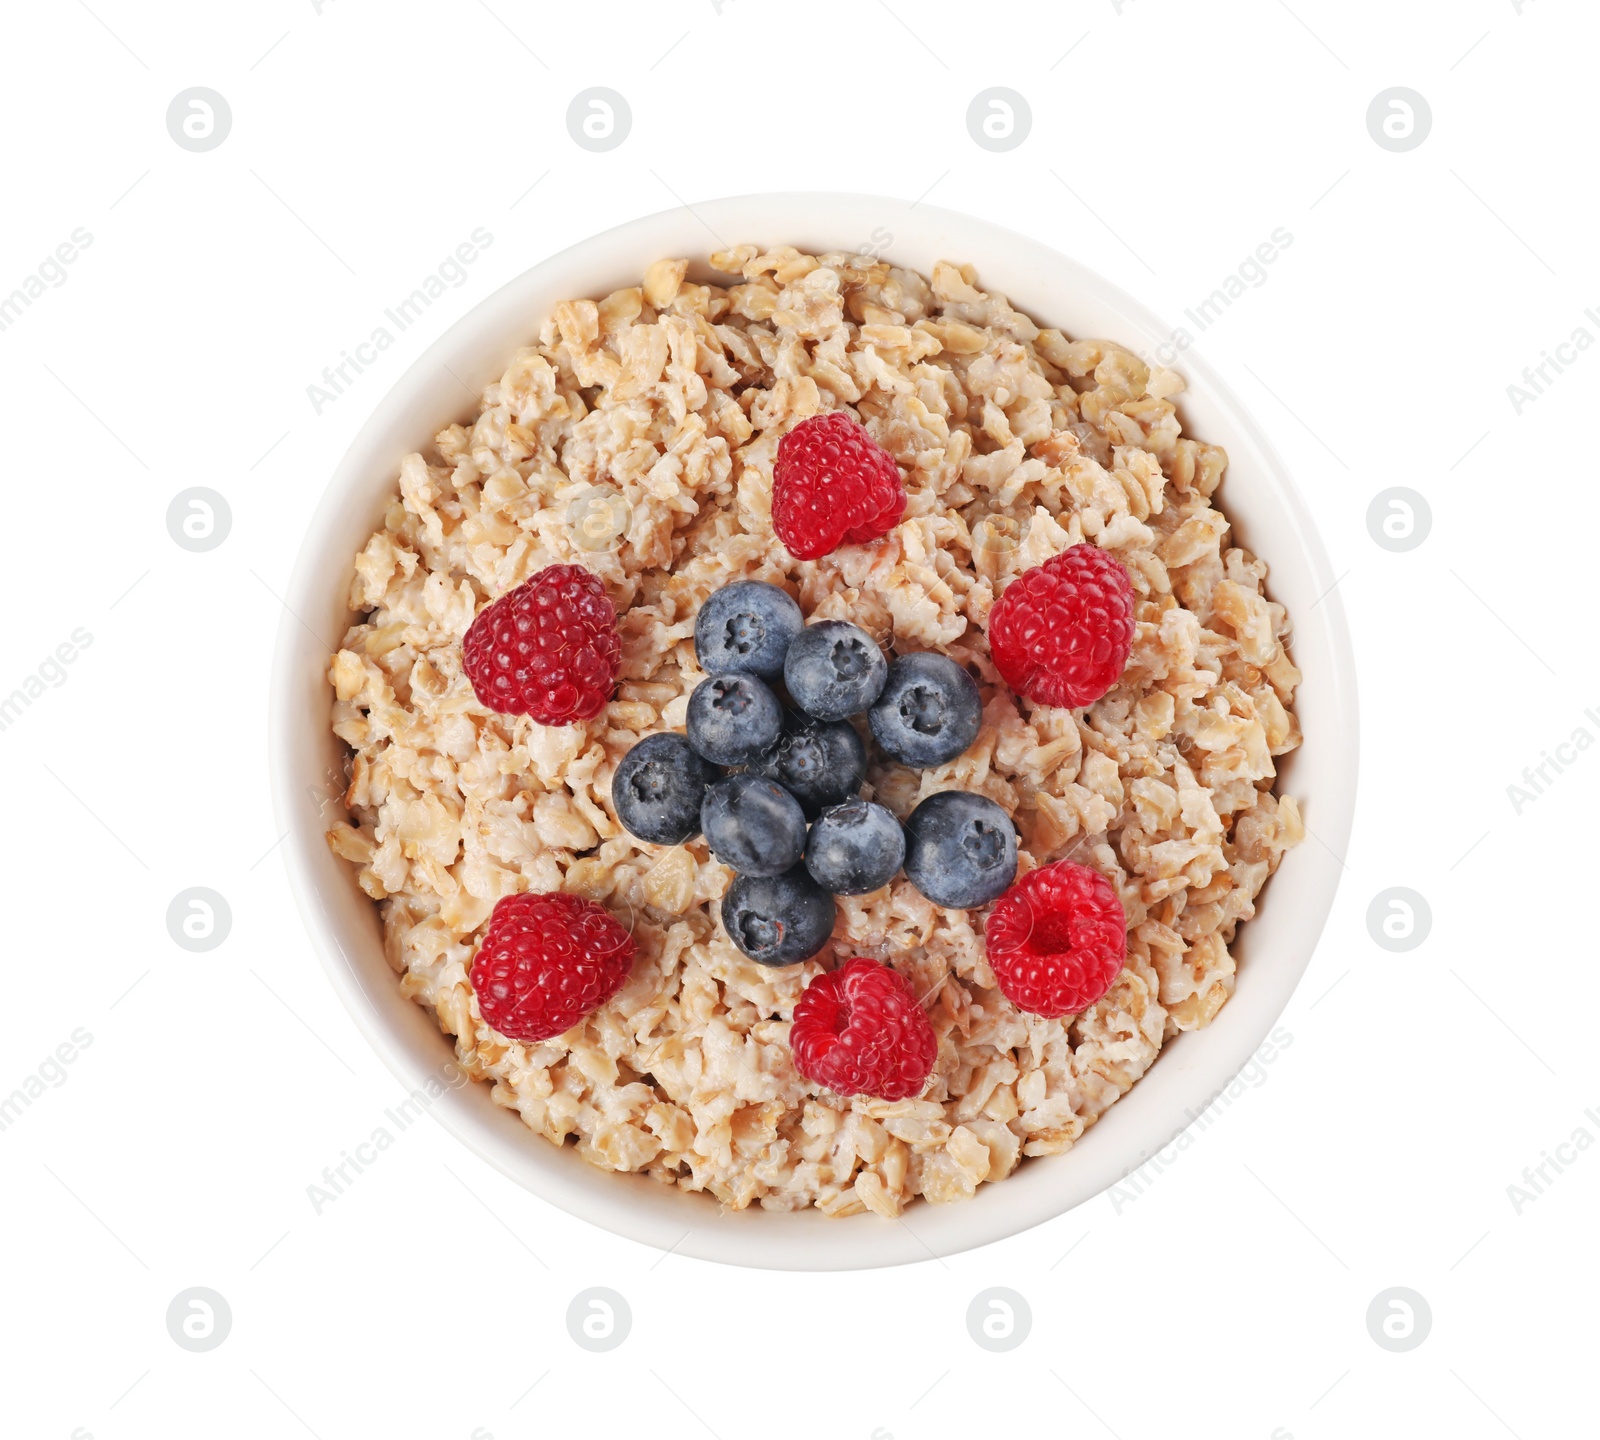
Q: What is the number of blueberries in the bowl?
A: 10